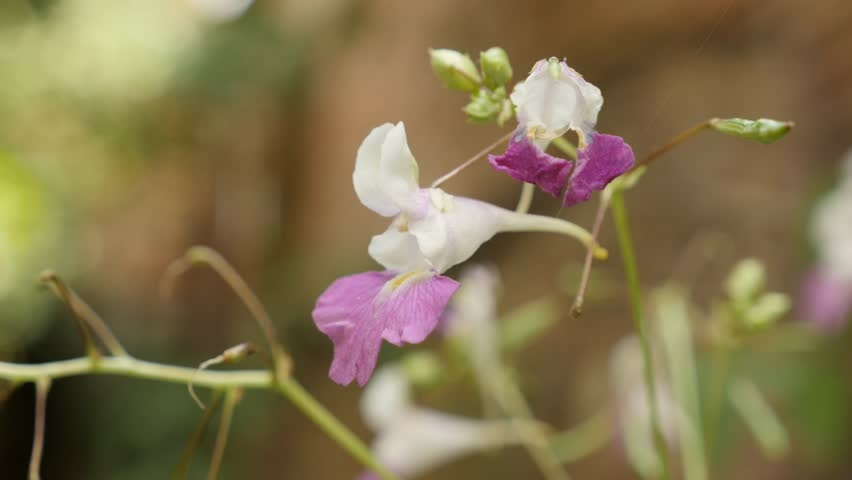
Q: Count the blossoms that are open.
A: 2